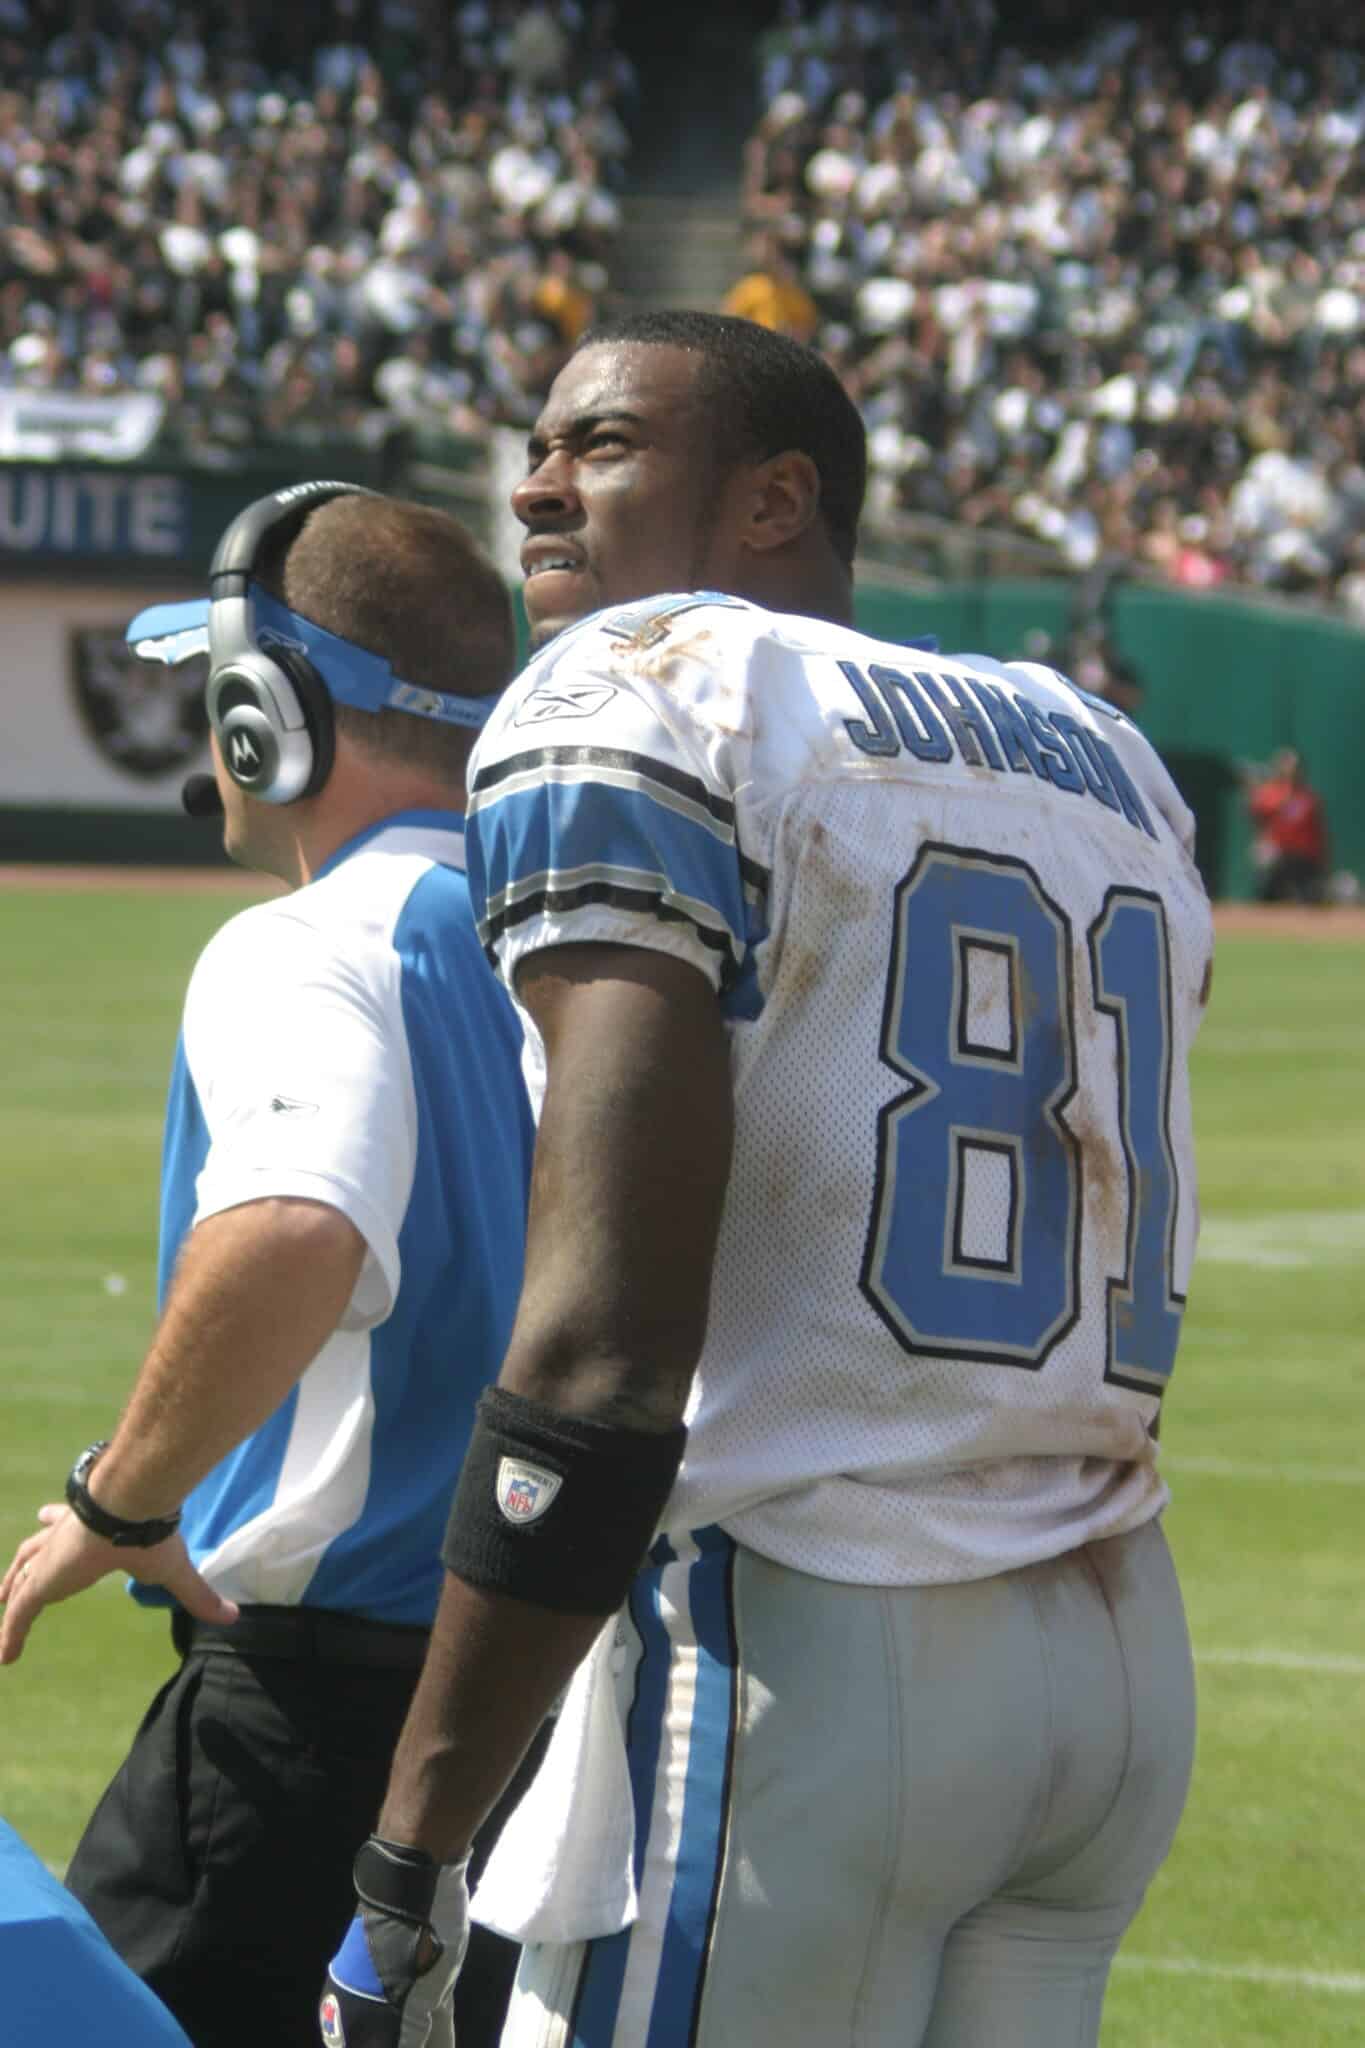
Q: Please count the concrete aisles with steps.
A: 1